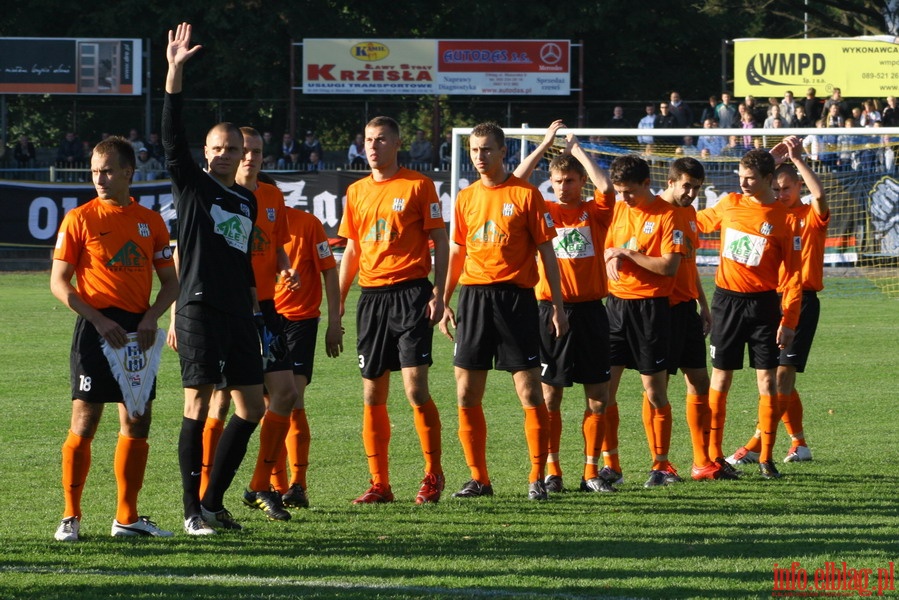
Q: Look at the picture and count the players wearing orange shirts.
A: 10